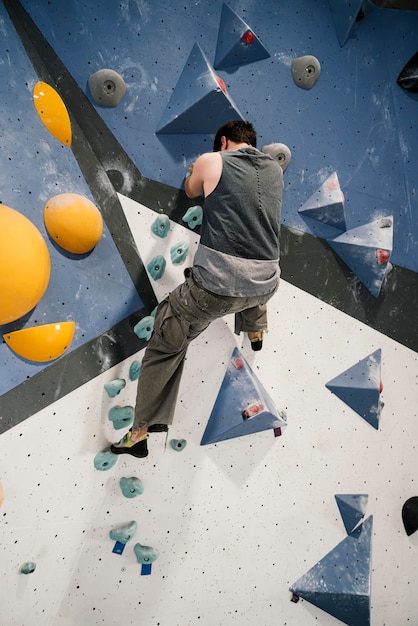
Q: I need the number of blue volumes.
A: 9